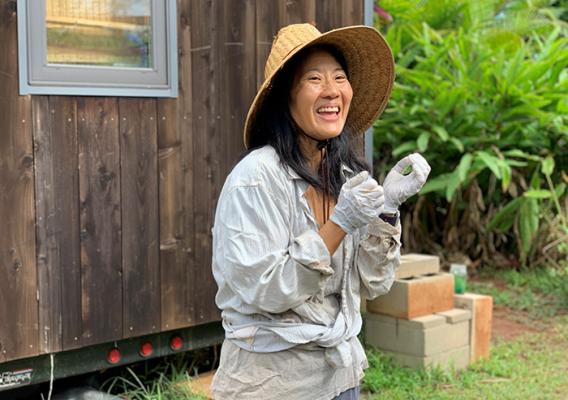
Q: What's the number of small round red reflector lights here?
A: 3